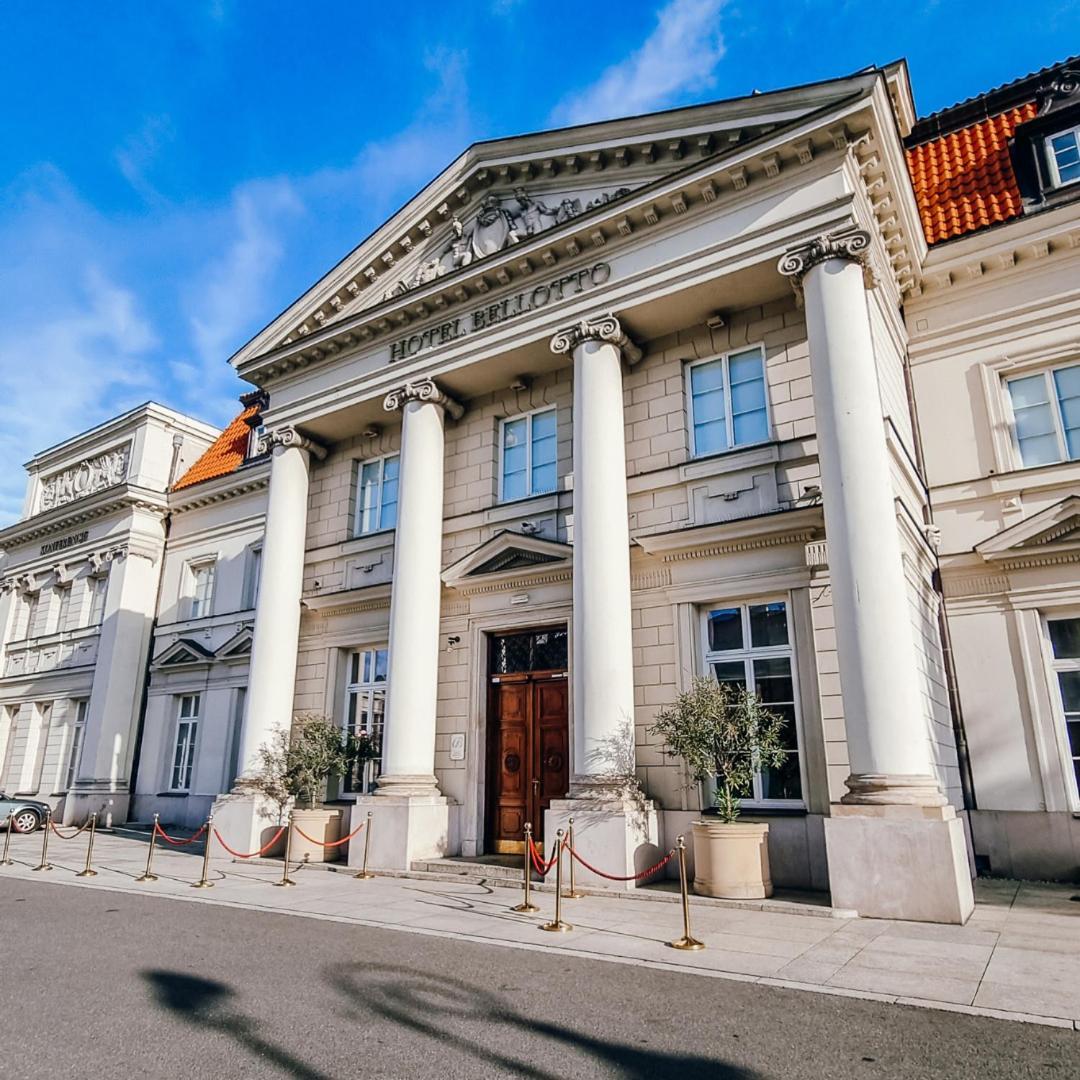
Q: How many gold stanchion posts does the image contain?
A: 11